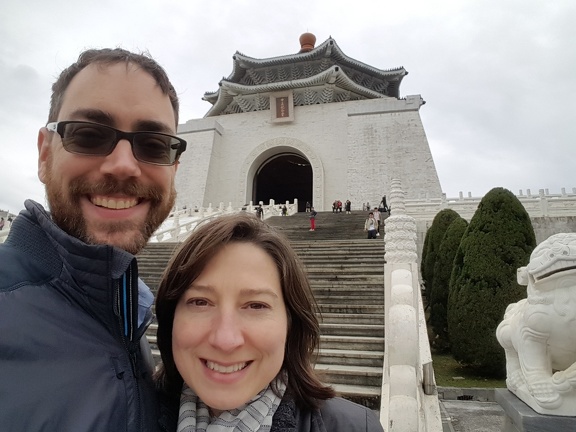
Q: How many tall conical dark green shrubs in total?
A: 3